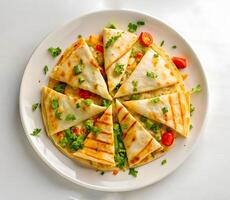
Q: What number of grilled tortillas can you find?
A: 7